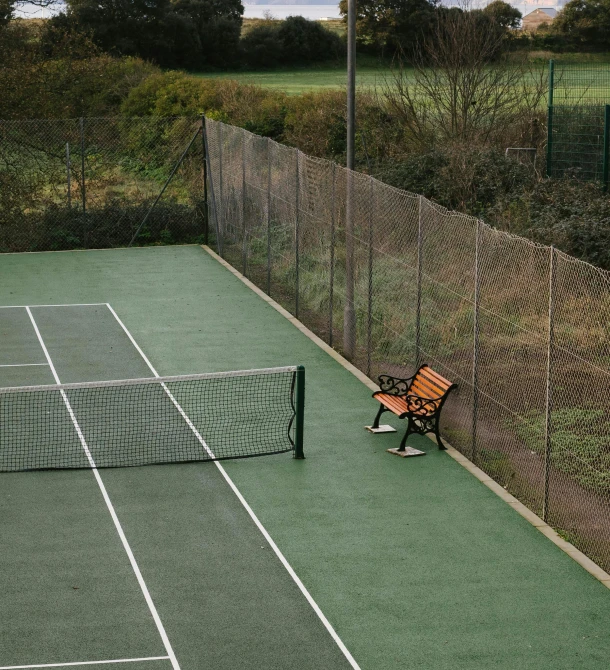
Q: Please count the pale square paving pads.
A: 2